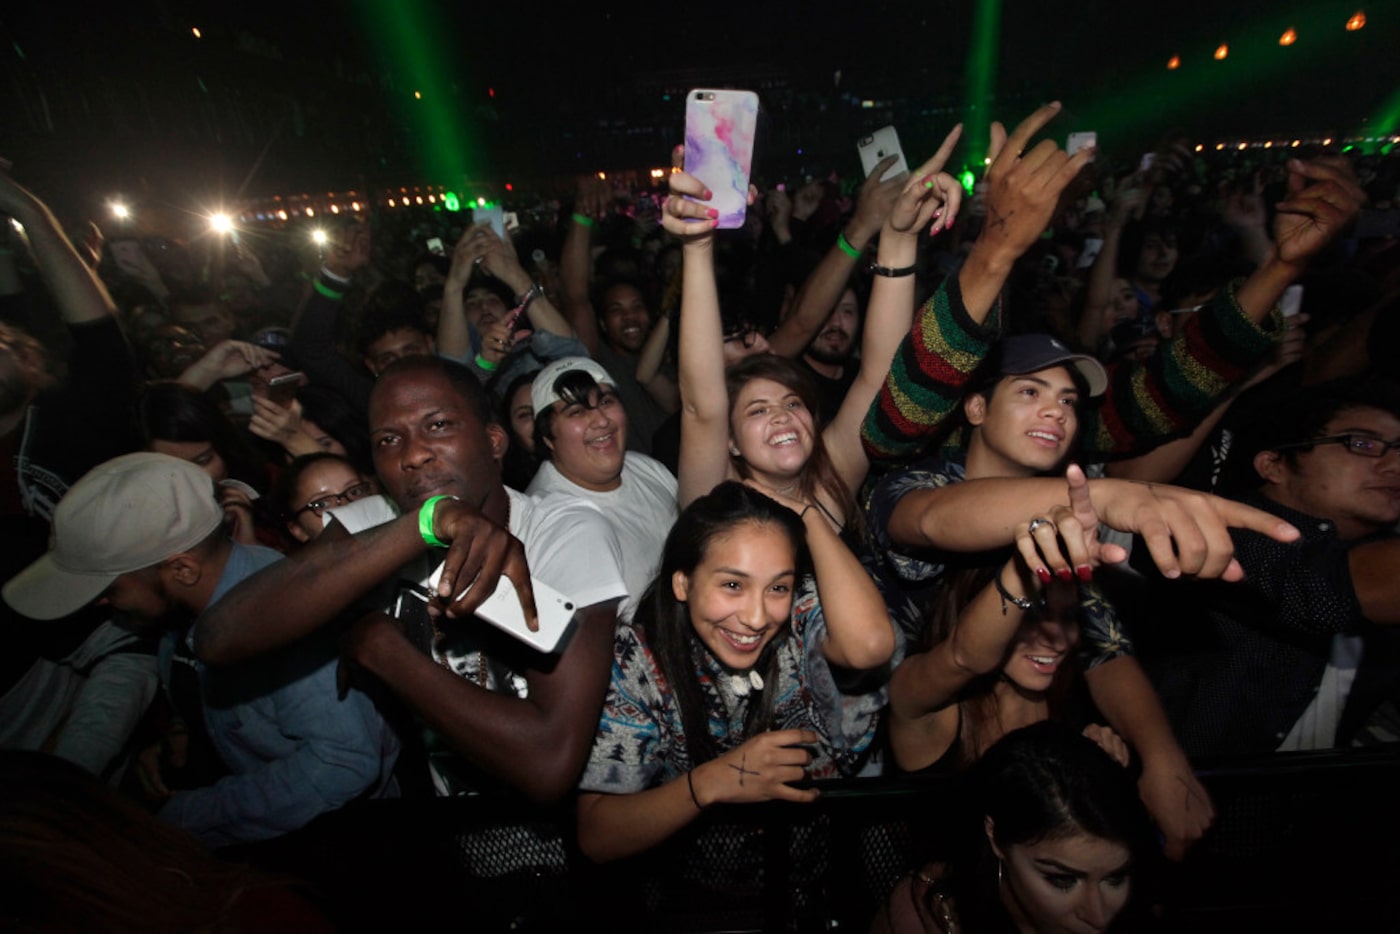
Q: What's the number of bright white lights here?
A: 3